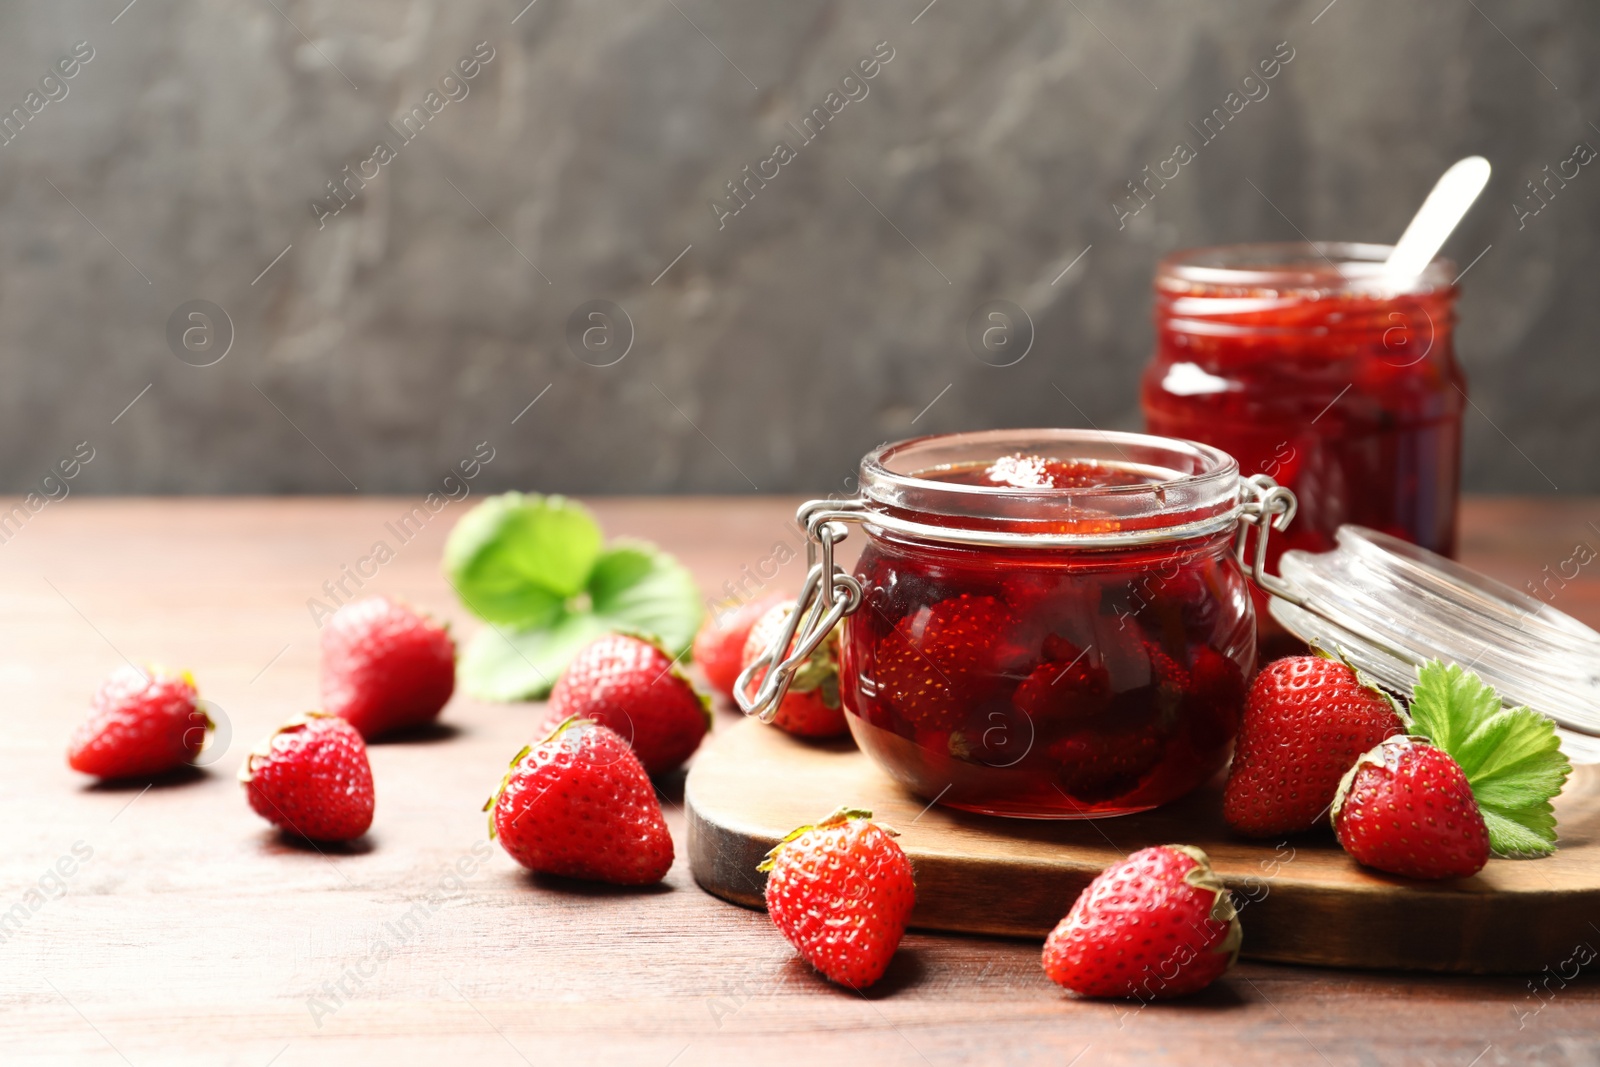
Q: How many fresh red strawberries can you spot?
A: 11